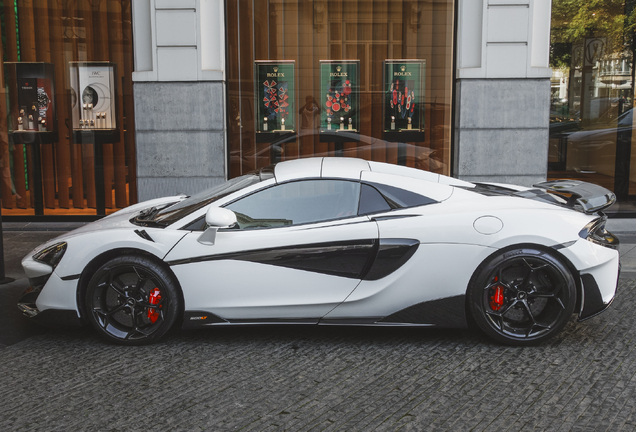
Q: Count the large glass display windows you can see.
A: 3